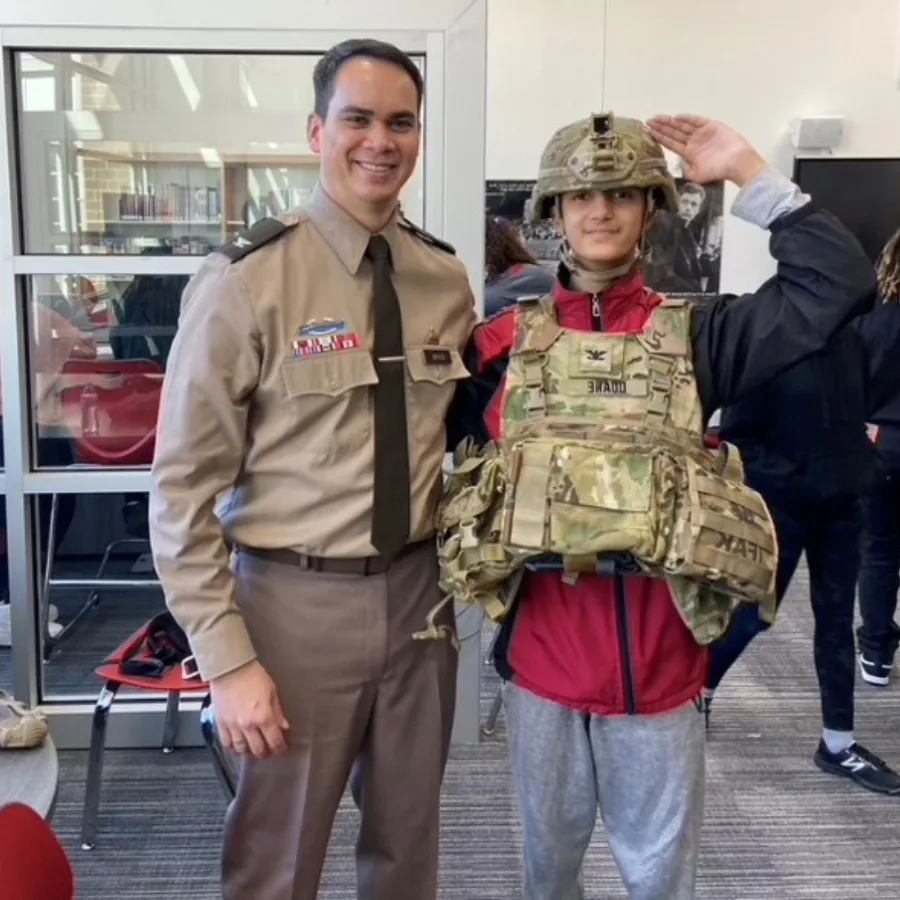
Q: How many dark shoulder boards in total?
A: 2